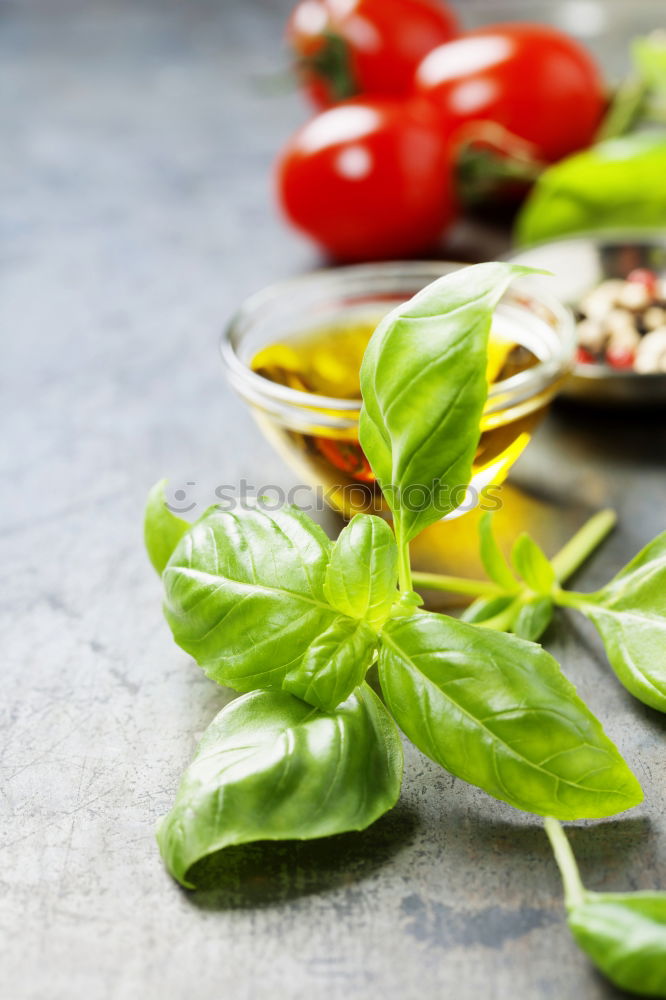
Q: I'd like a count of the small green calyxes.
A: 2